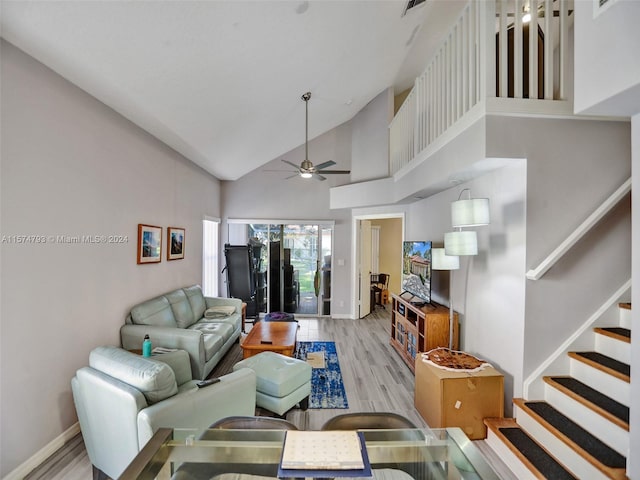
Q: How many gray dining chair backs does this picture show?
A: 2